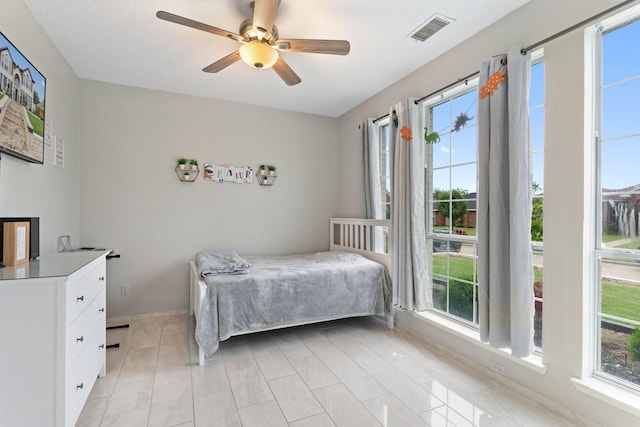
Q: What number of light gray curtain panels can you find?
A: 3